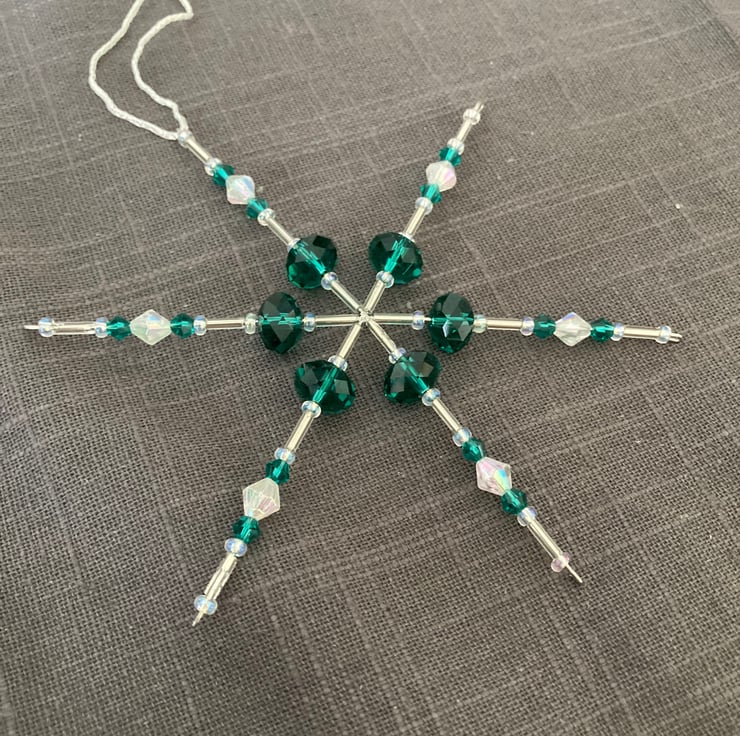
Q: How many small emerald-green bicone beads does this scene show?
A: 12